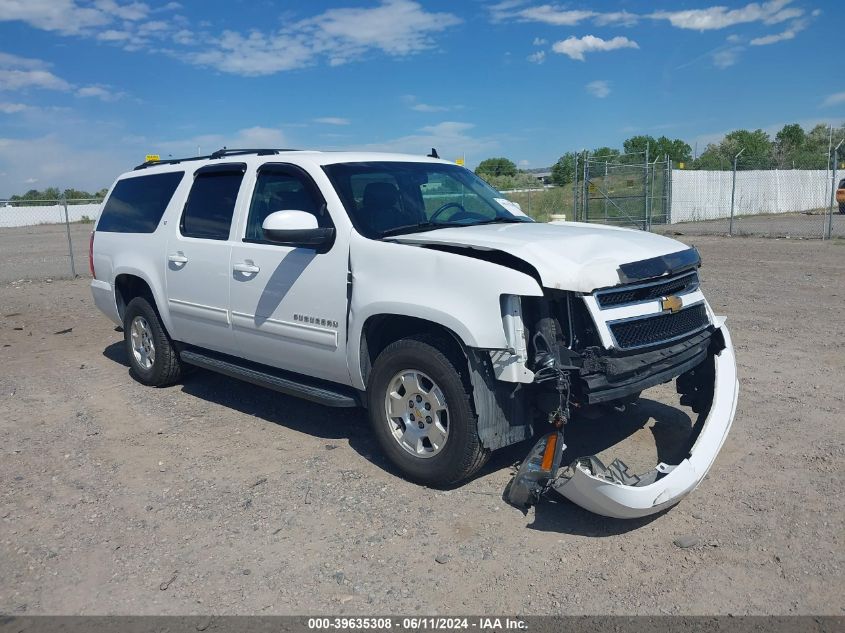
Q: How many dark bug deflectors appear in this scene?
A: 1